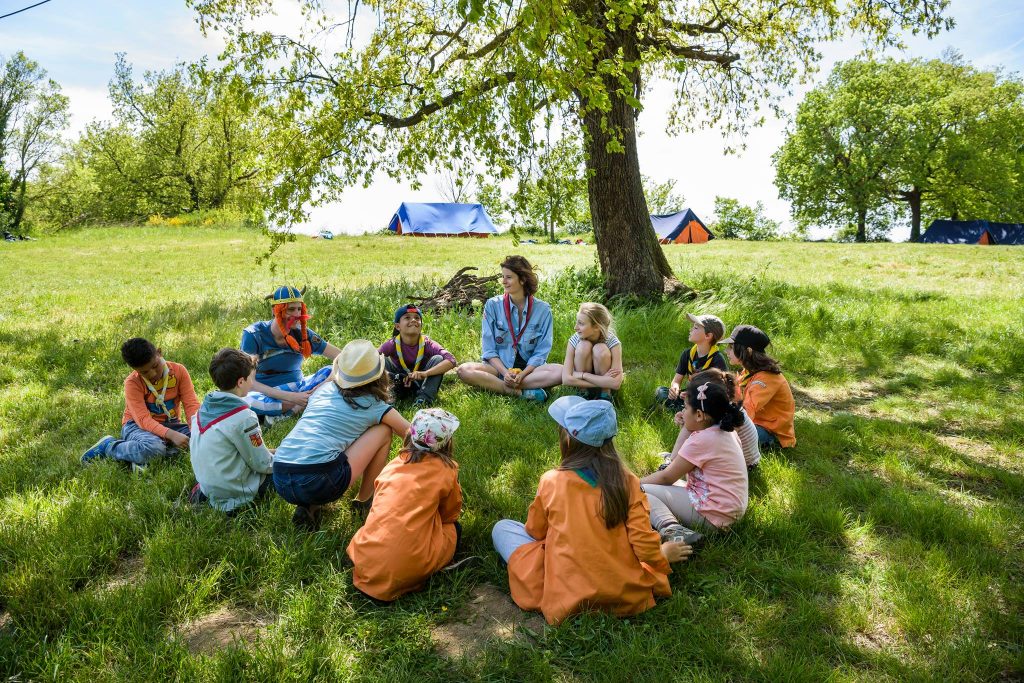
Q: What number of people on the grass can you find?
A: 13